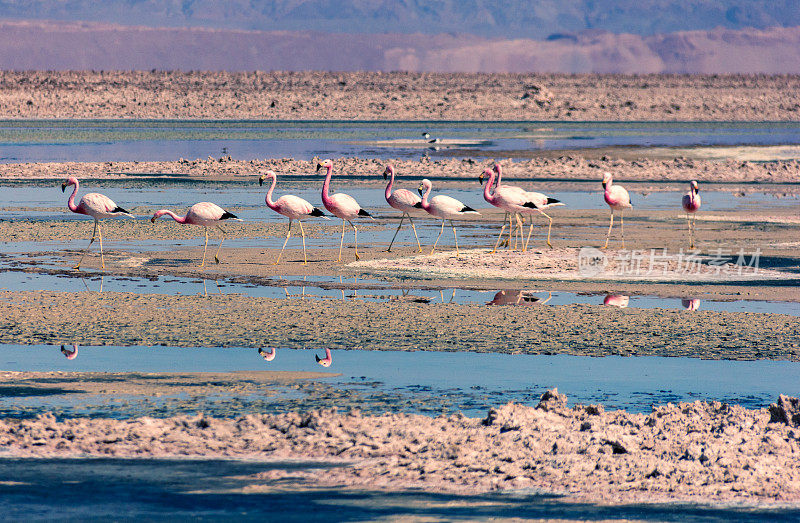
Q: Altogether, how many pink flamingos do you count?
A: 10